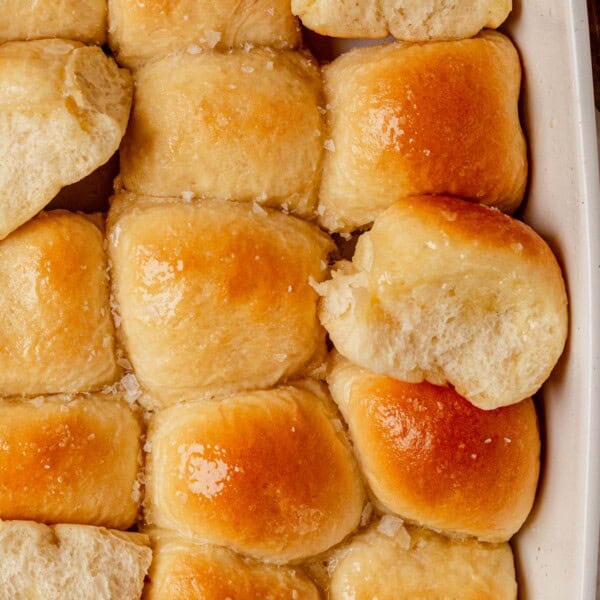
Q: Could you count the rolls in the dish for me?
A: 15